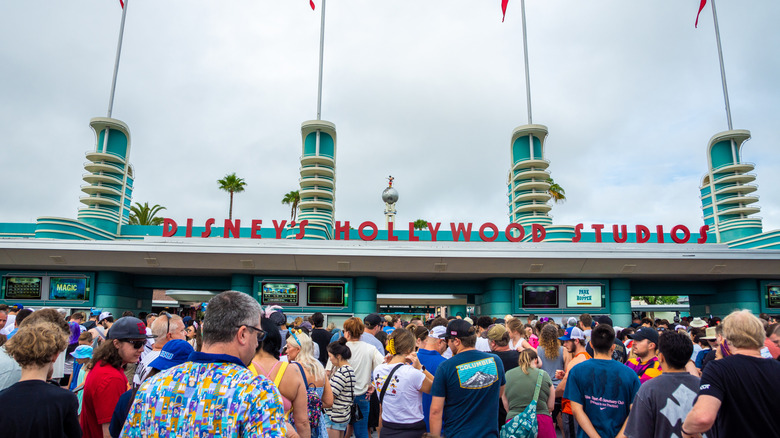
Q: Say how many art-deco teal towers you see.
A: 4